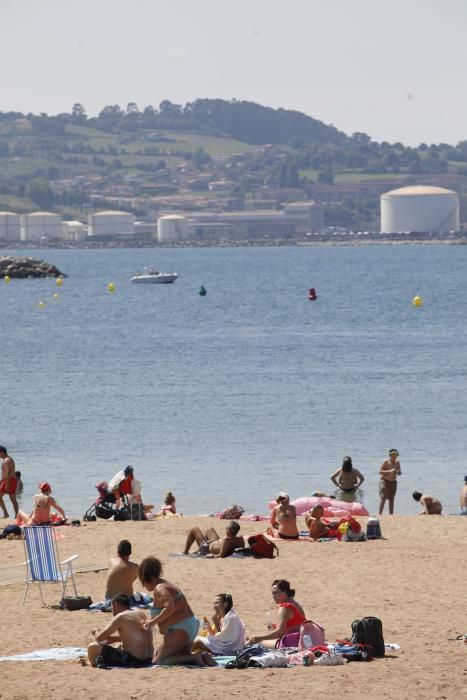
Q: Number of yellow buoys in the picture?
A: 6